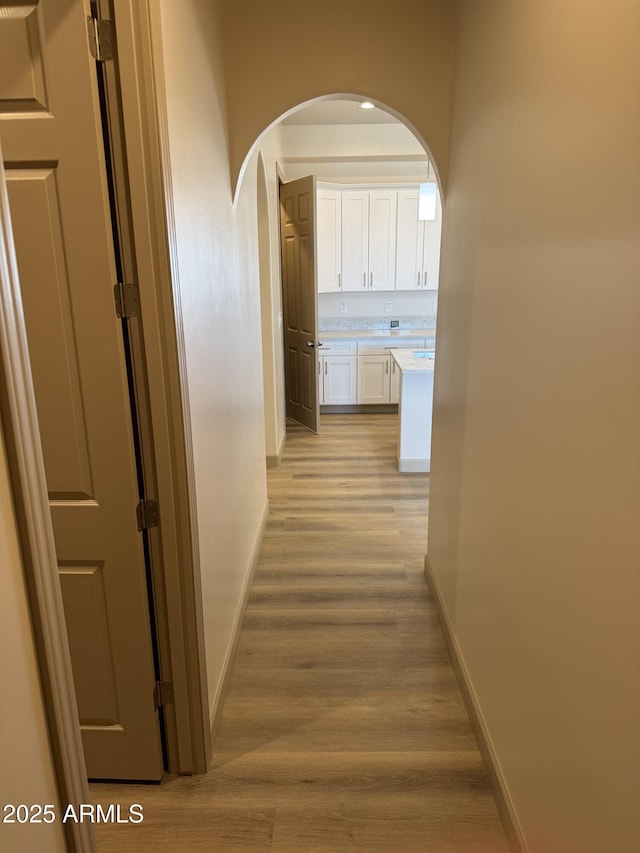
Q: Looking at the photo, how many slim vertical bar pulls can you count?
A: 9